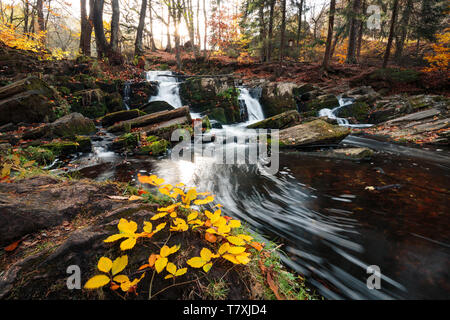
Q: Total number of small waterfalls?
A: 3